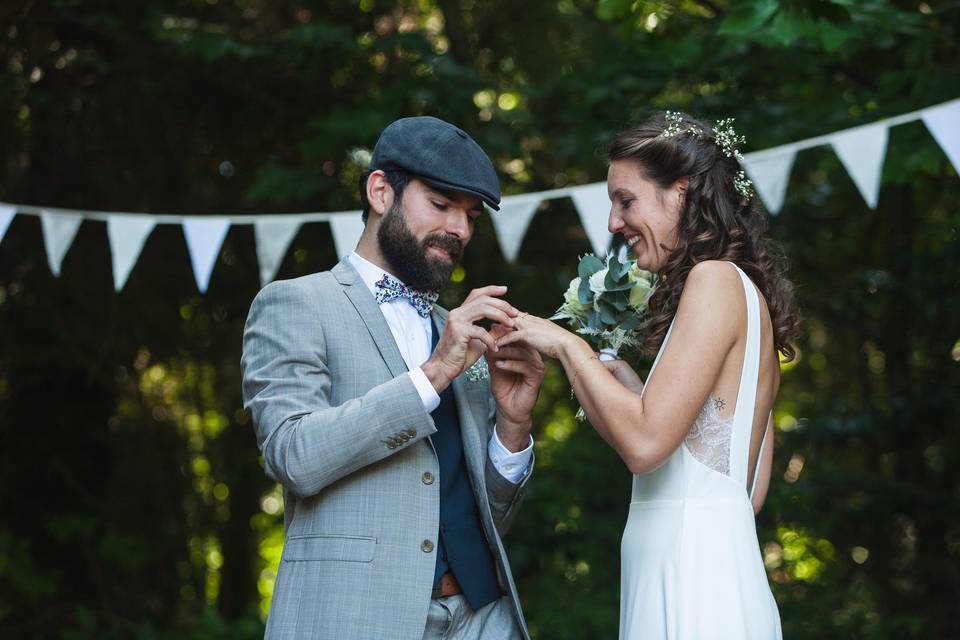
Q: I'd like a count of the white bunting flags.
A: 11